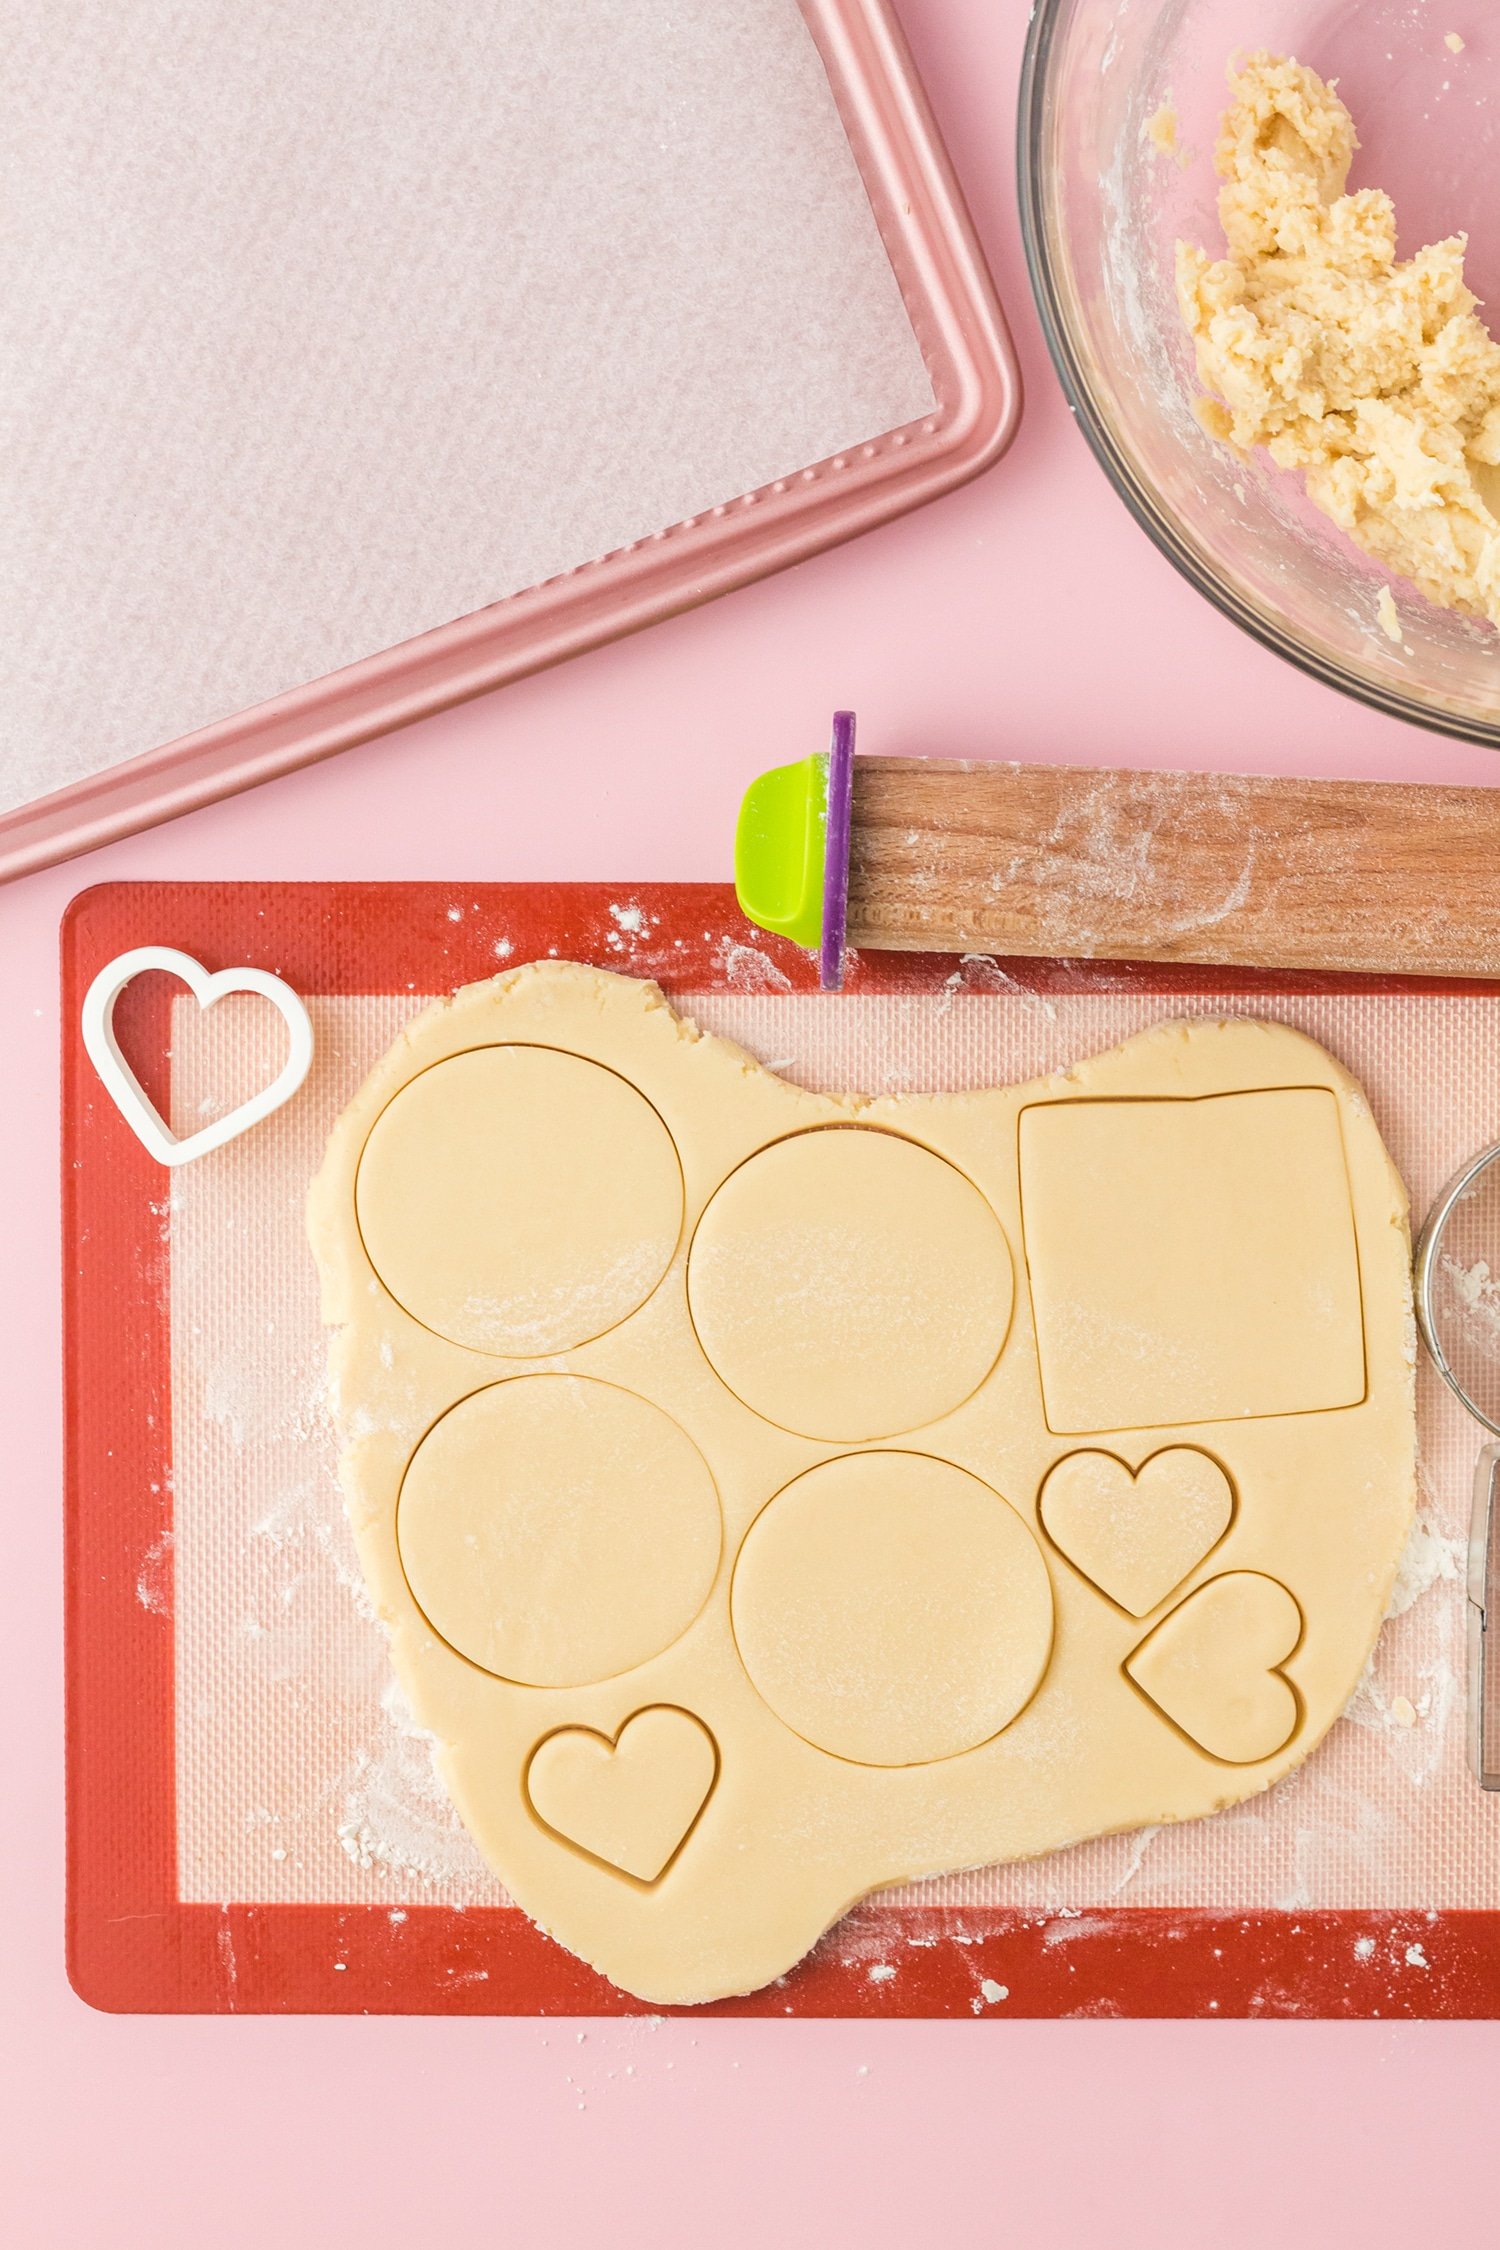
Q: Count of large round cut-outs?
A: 4